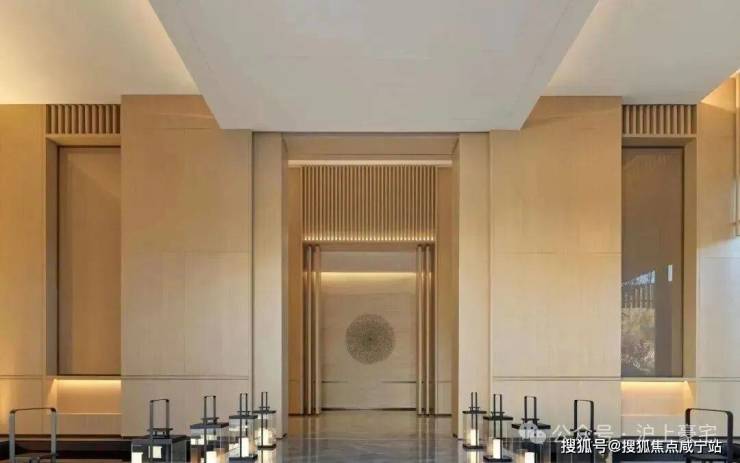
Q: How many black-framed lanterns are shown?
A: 10